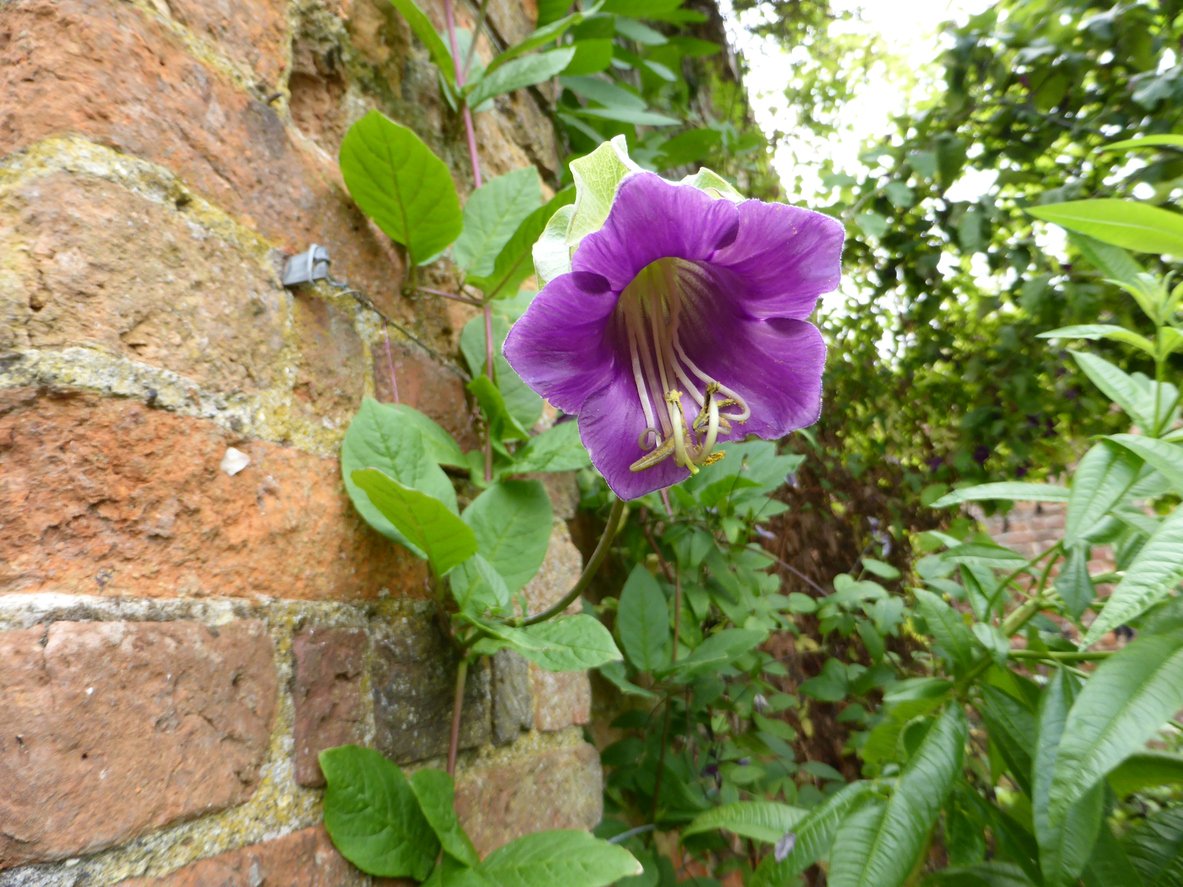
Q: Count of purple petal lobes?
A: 5